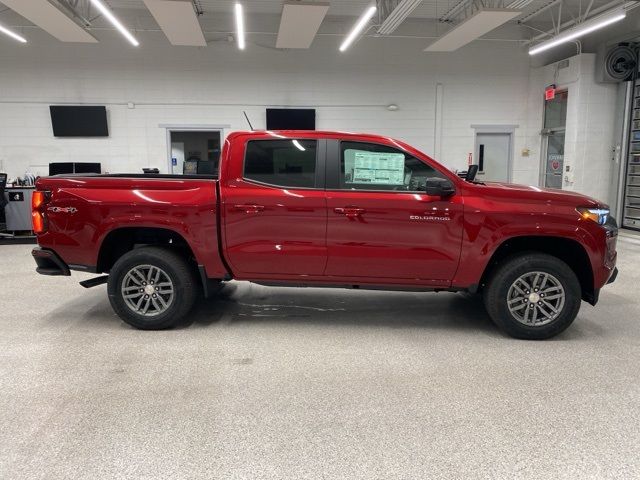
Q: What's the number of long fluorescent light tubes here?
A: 5